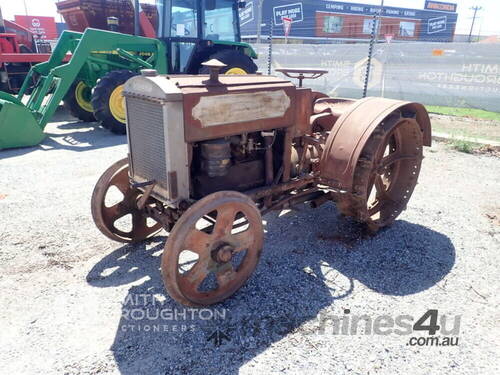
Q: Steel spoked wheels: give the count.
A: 3